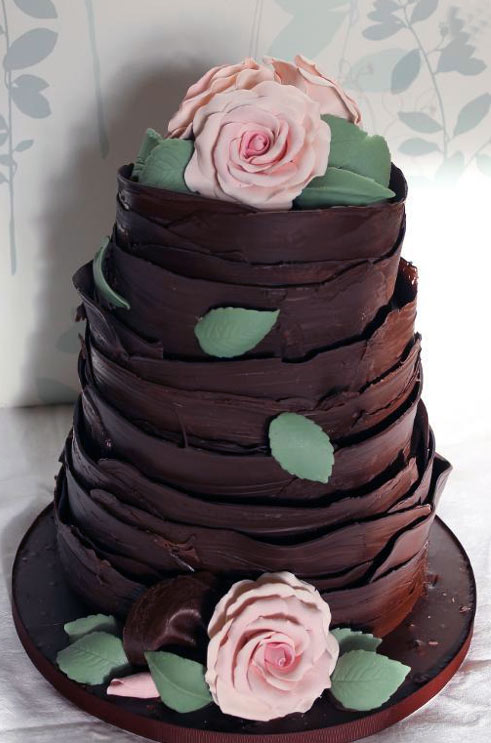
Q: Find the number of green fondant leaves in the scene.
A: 12